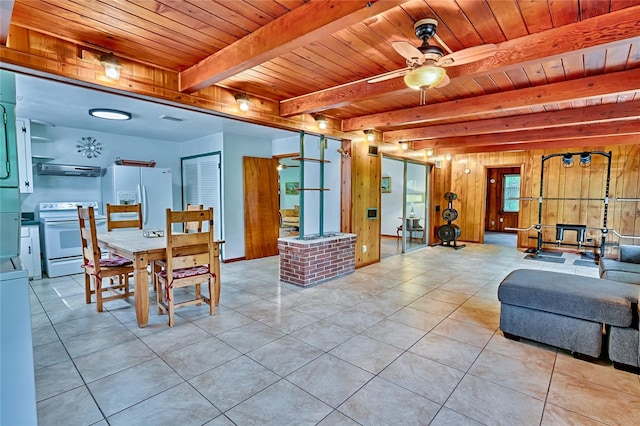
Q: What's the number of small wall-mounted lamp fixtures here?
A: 7